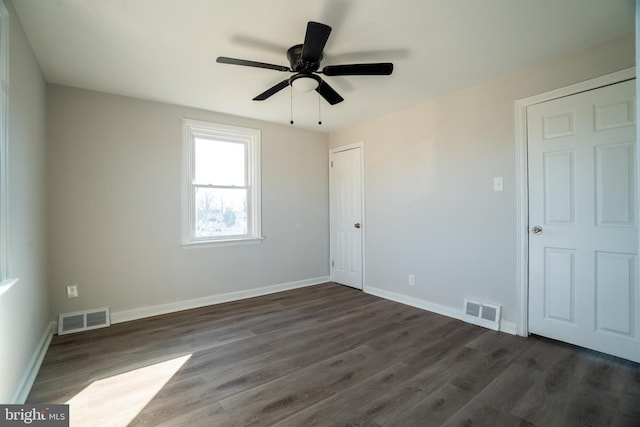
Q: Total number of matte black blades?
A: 5